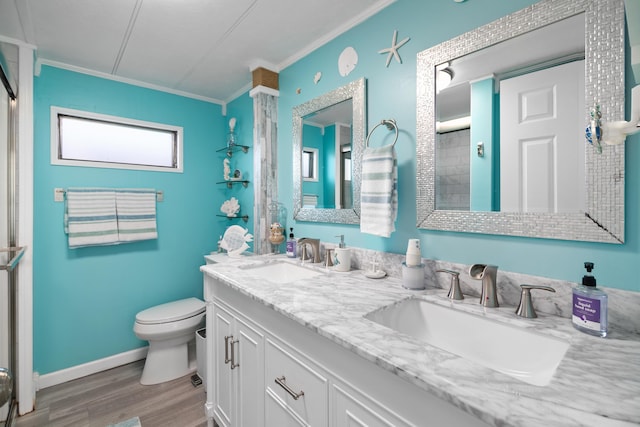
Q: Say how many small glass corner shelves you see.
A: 3